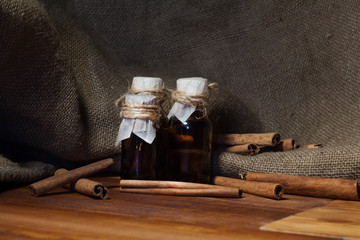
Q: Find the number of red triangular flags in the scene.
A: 0